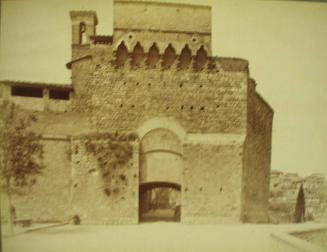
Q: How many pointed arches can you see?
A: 6